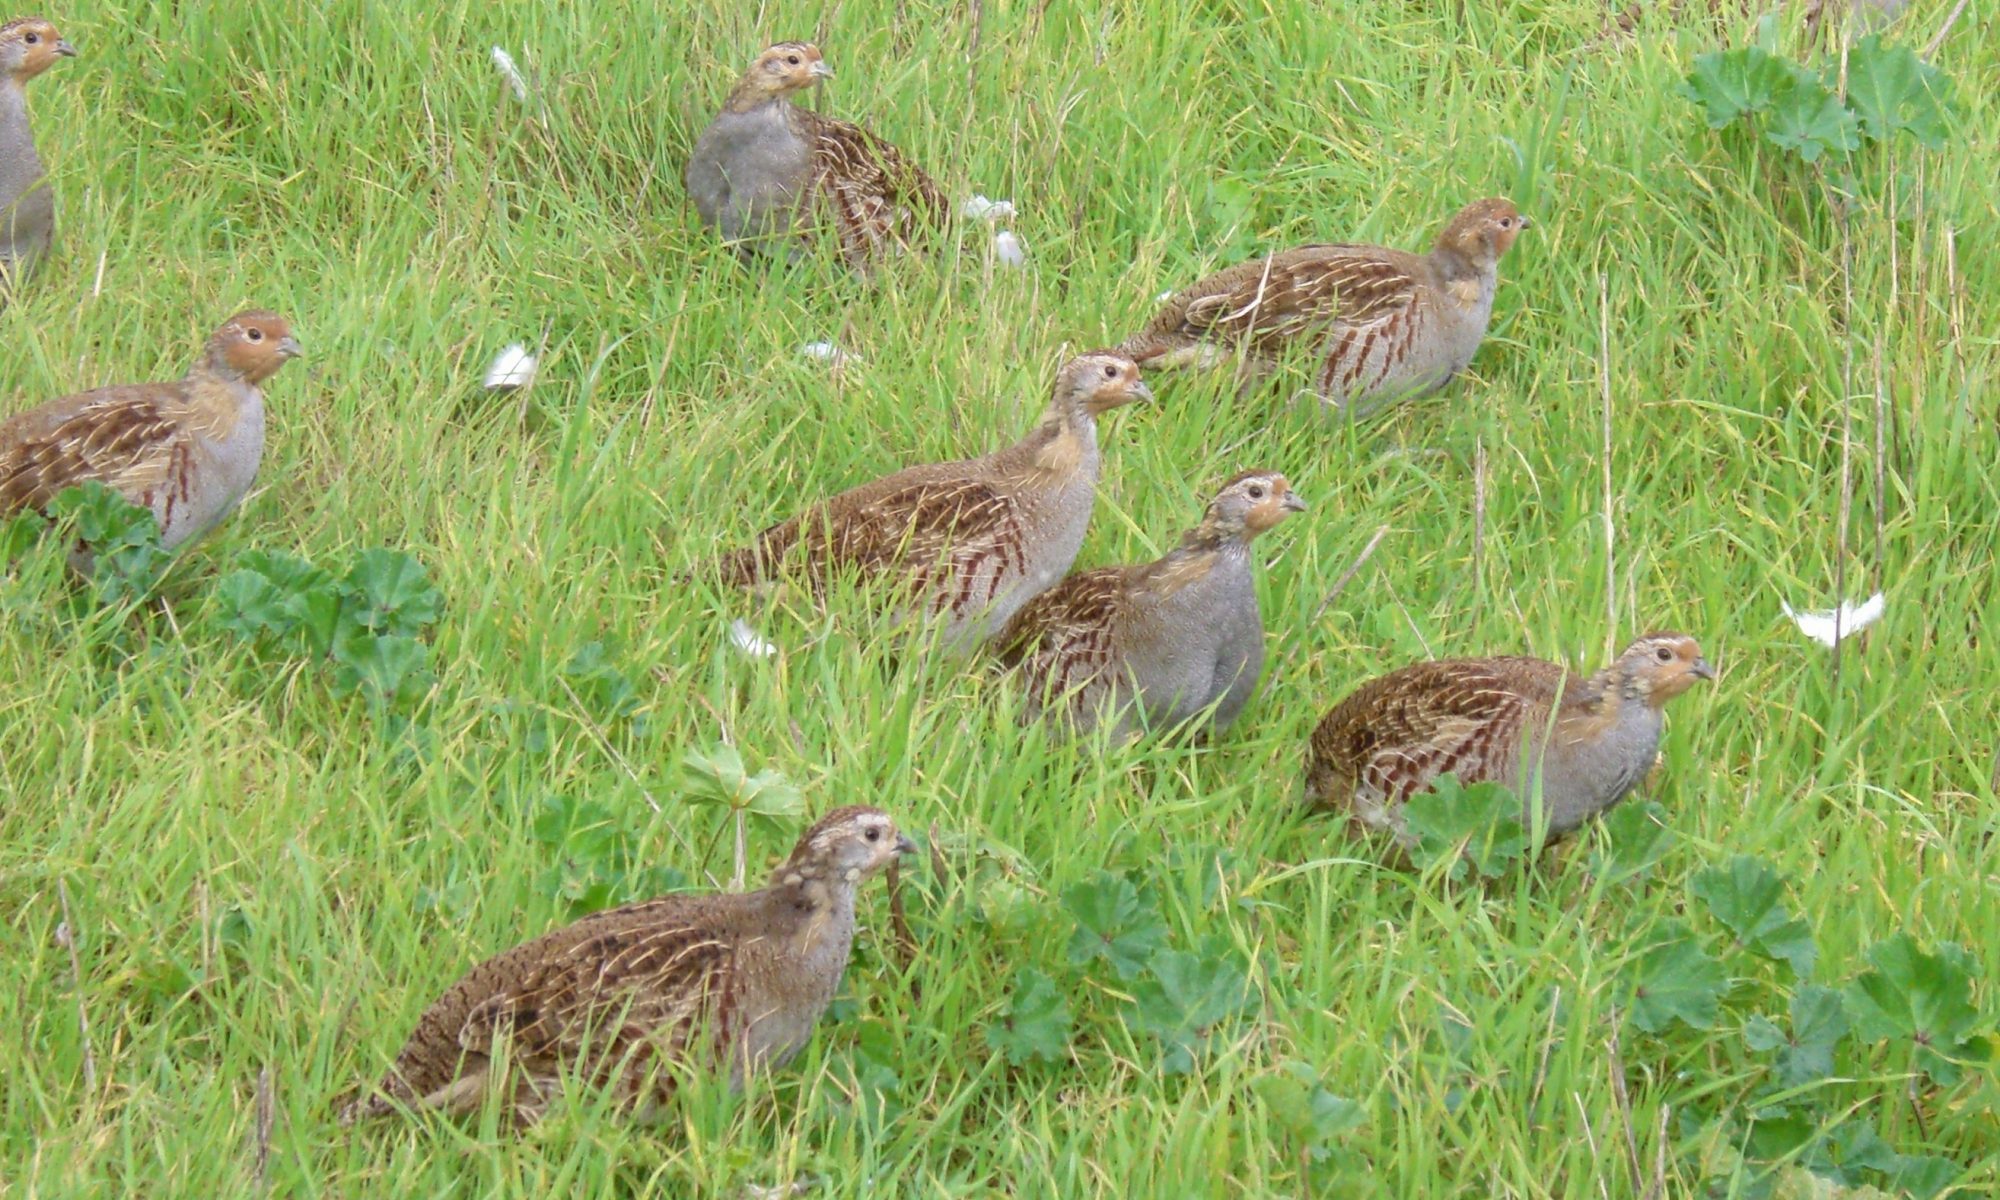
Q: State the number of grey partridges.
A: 8